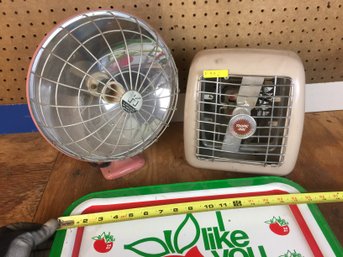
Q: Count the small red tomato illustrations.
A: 2